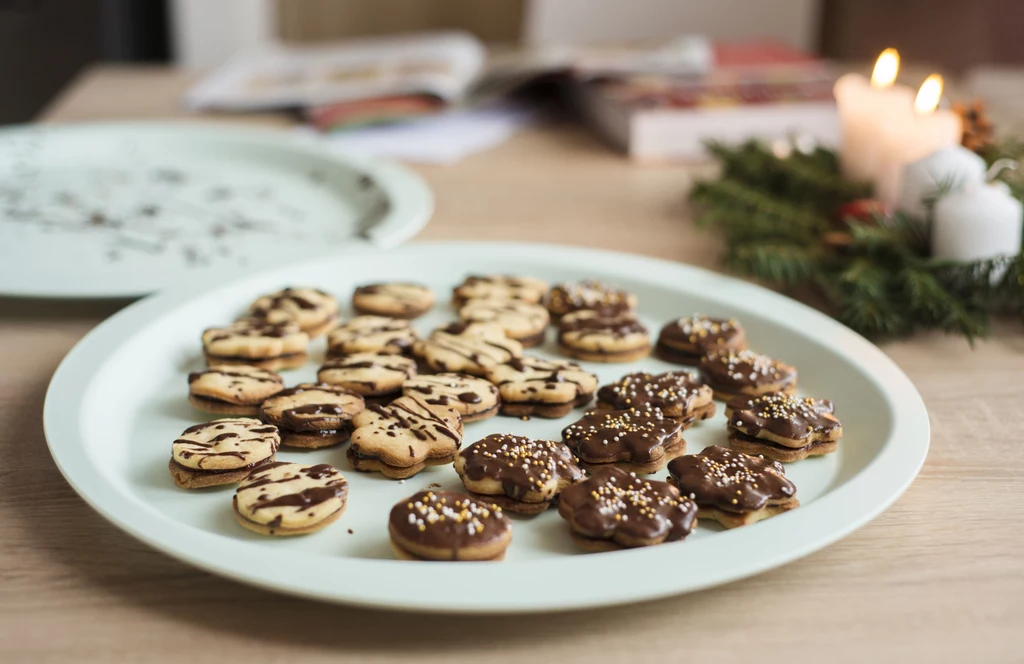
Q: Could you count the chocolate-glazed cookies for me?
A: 10